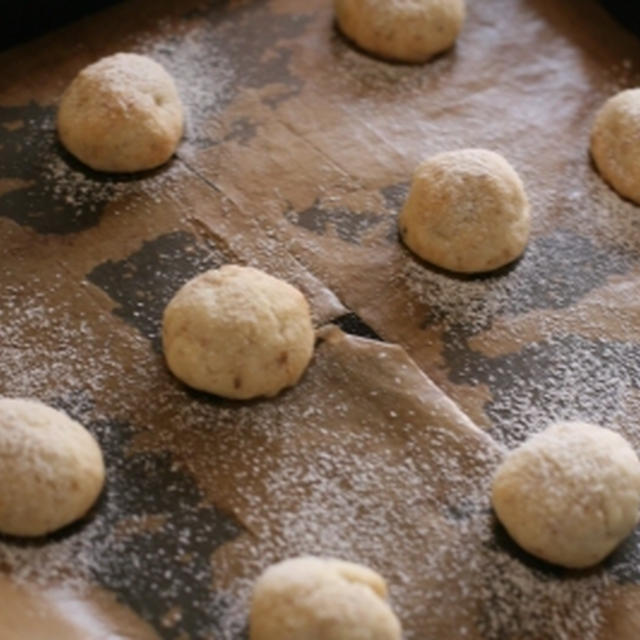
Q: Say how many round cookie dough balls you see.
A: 8